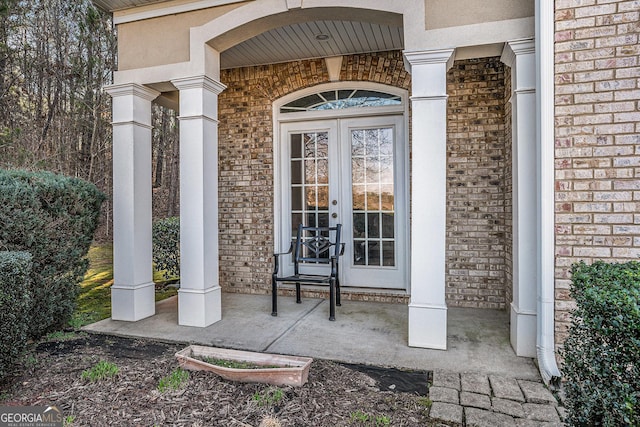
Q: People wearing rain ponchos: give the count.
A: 0